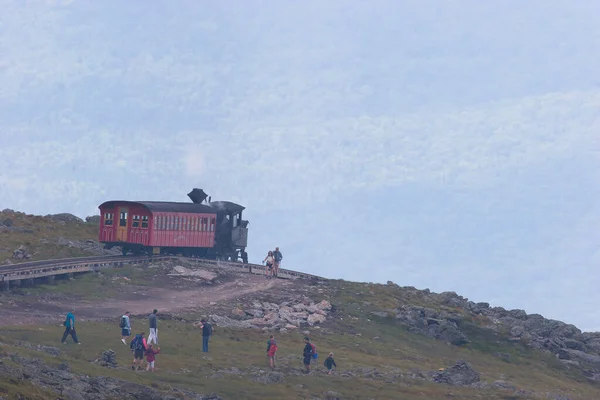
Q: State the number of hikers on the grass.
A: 9